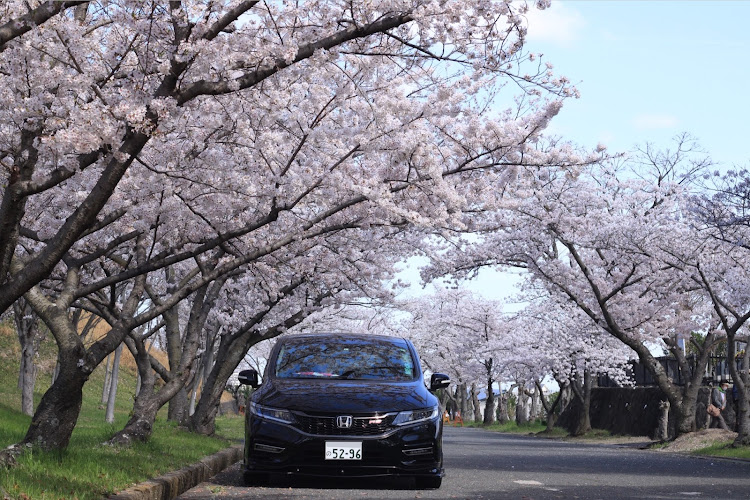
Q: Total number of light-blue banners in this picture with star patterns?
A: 0